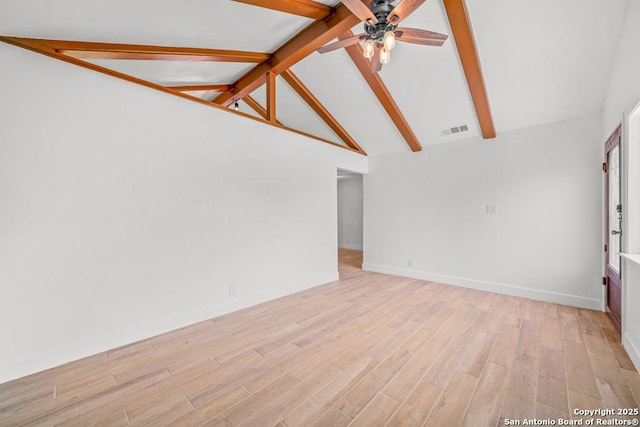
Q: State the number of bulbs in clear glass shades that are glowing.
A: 3